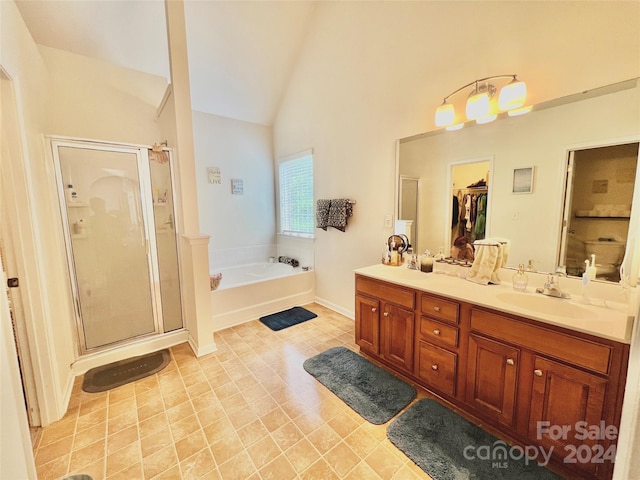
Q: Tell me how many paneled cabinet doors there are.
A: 4